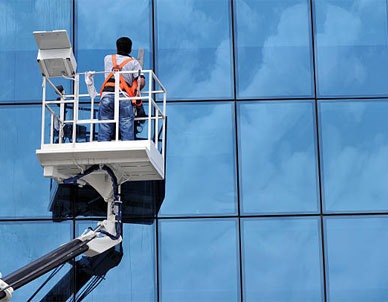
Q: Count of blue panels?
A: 15